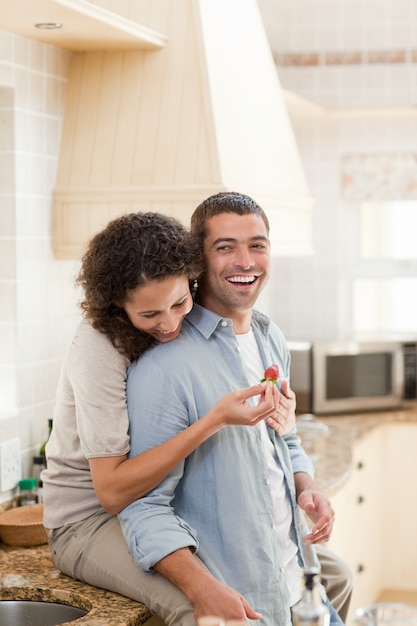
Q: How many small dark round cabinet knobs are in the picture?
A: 3